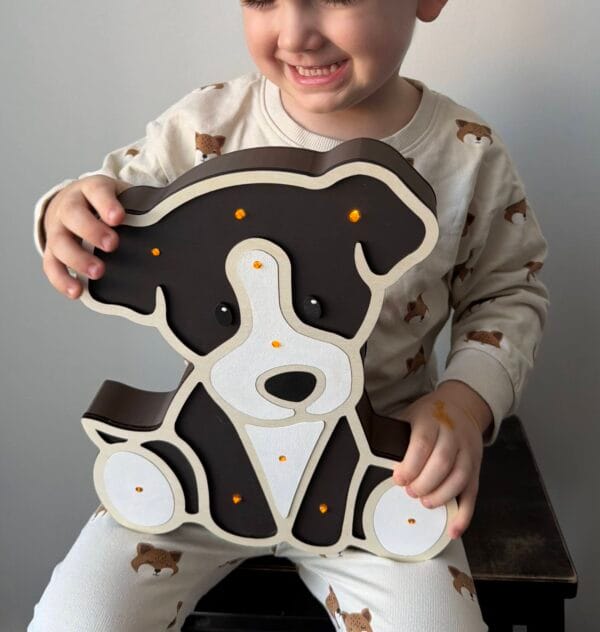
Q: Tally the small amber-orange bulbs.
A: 10